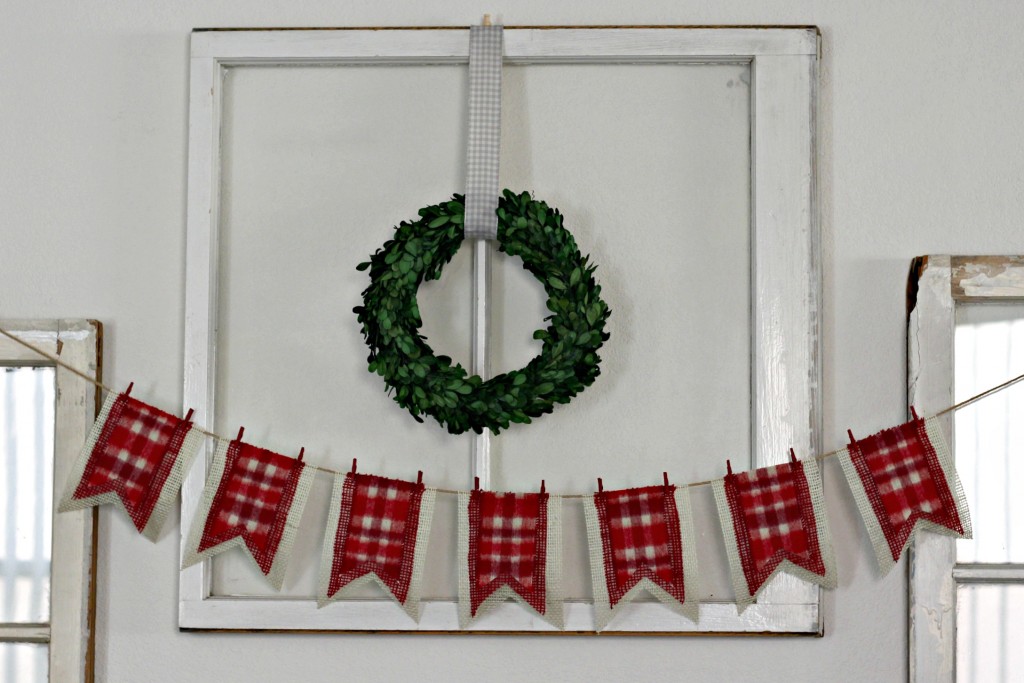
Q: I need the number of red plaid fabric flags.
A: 7